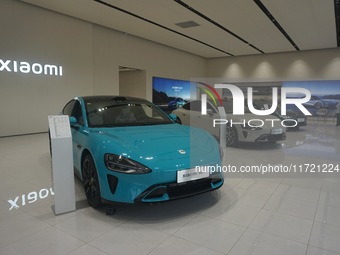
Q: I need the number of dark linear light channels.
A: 4